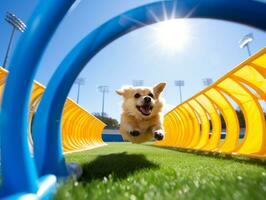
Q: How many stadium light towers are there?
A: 7